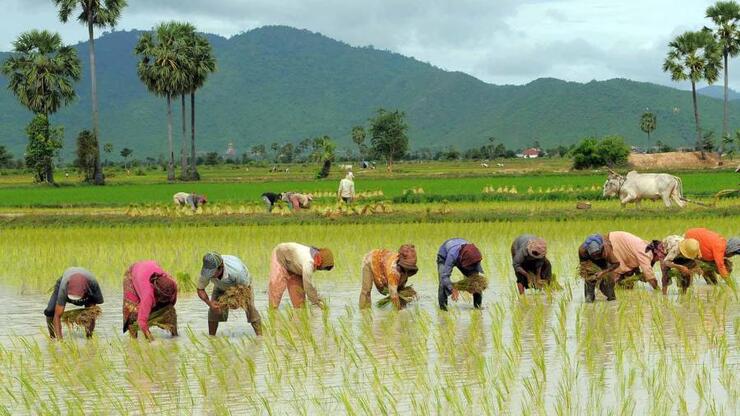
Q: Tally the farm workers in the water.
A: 11